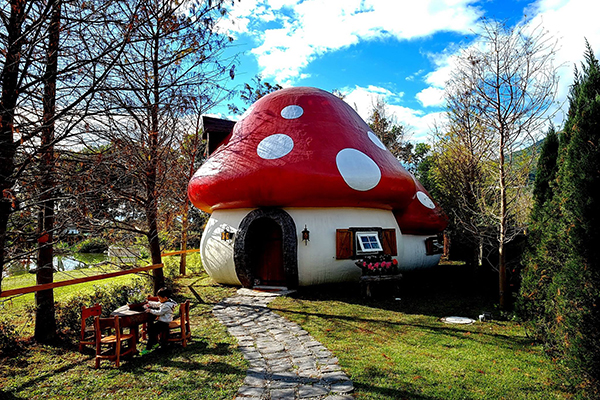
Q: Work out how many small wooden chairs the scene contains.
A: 4